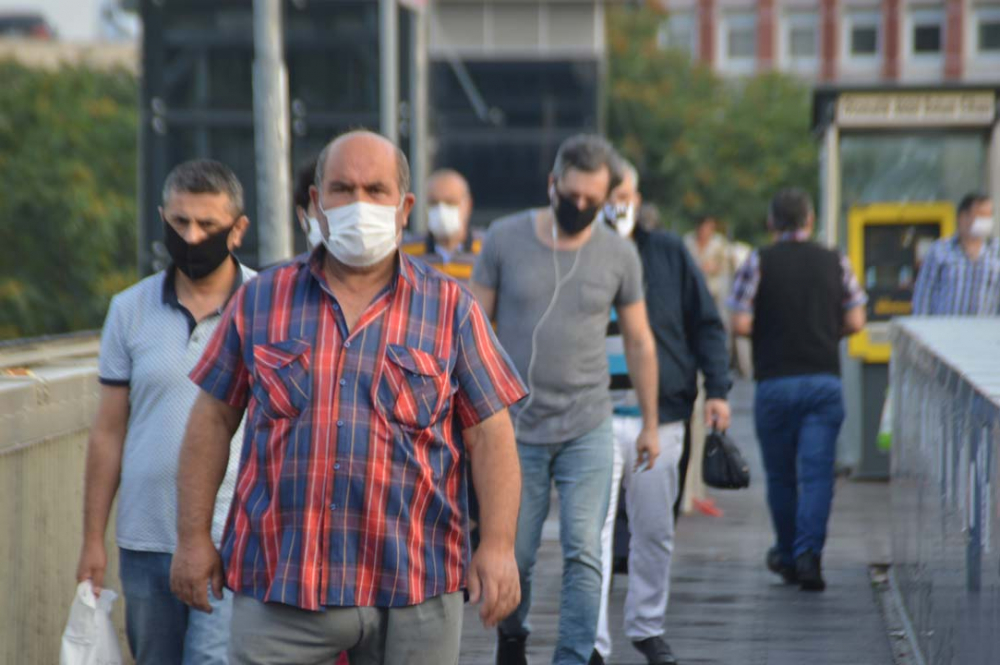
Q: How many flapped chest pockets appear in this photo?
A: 2